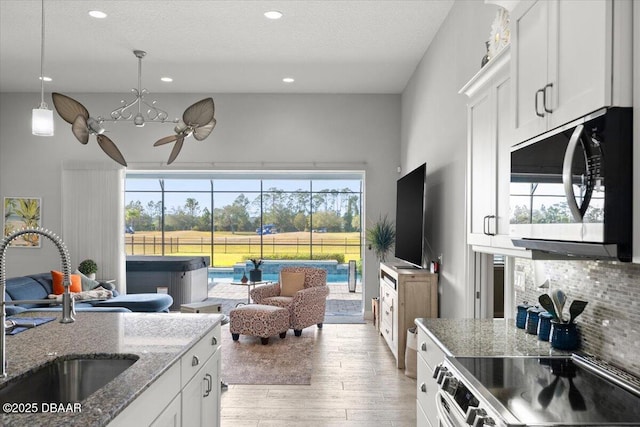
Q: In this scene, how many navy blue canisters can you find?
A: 4